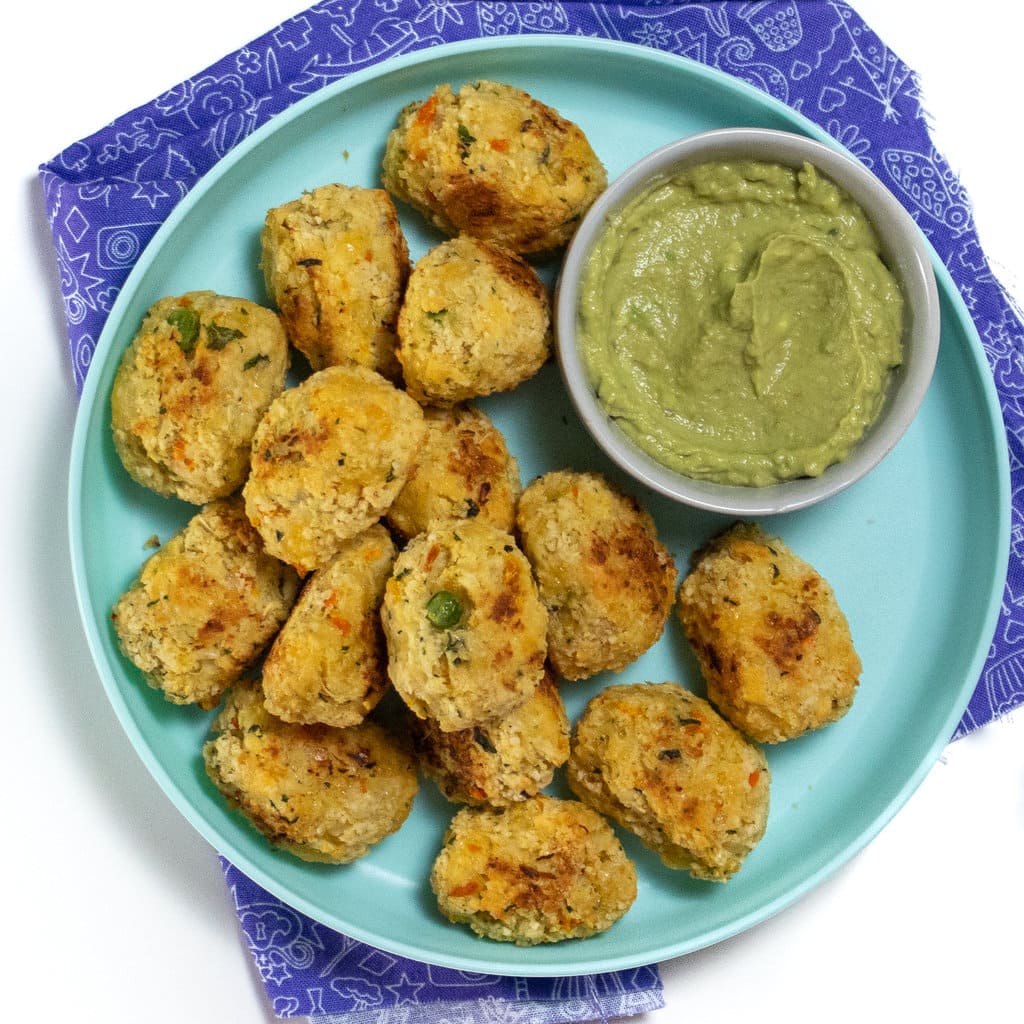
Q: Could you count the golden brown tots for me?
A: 15